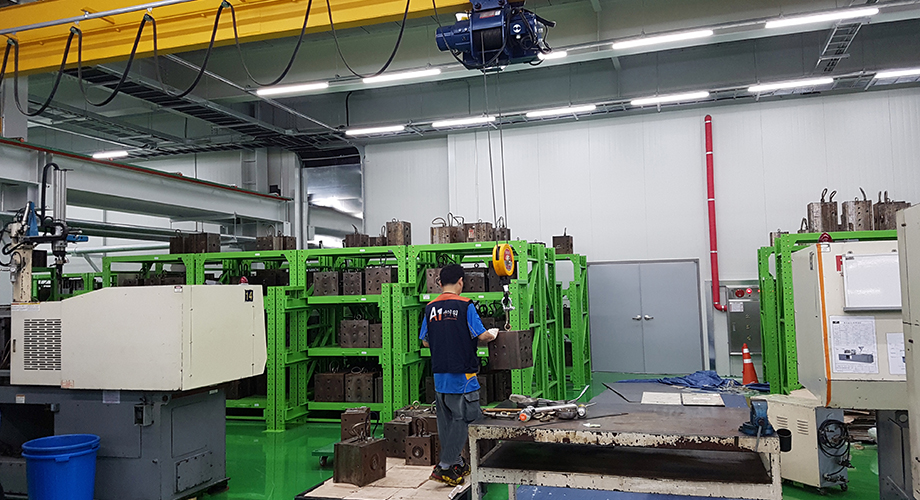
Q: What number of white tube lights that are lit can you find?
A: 12